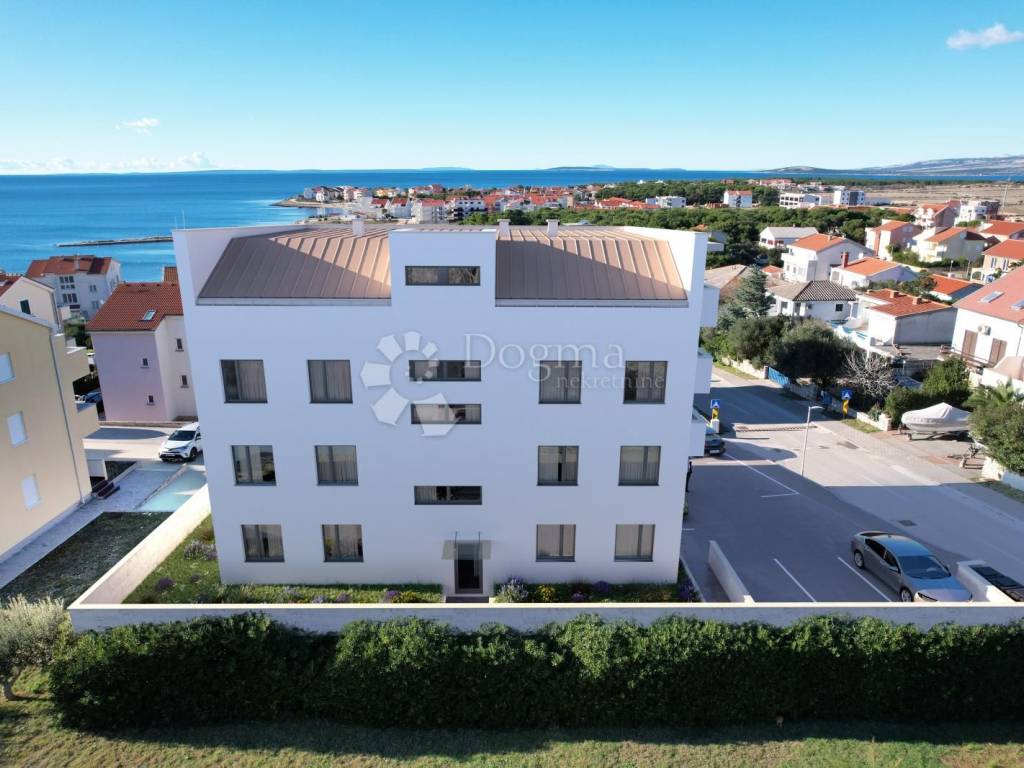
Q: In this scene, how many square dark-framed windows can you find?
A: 12